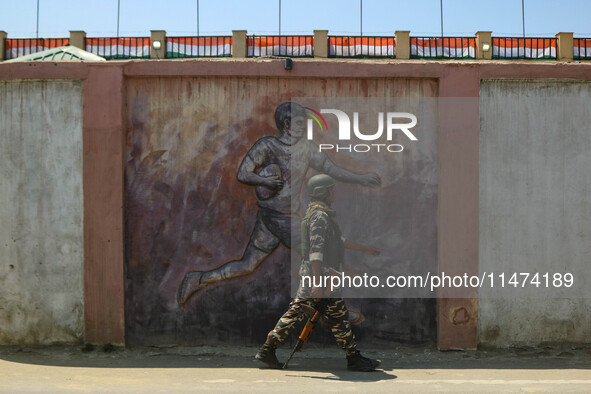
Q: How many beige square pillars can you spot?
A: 8